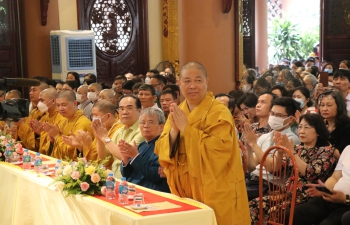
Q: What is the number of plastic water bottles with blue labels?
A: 6